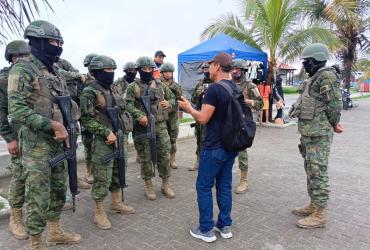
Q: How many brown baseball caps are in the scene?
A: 1